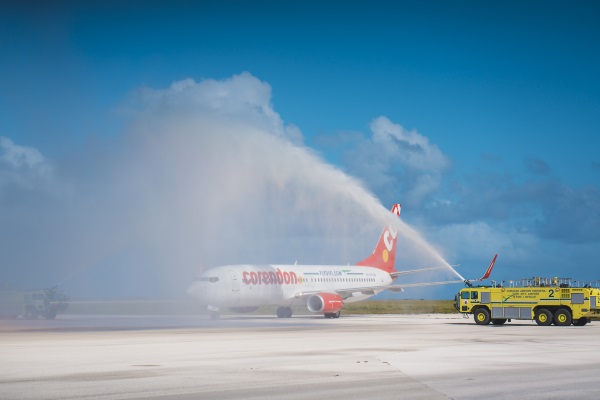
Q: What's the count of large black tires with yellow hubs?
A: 3